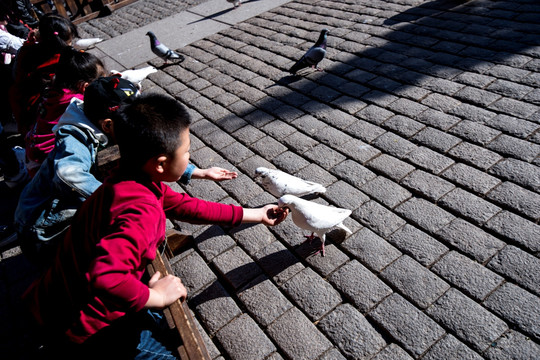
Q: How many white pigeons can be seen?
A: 4